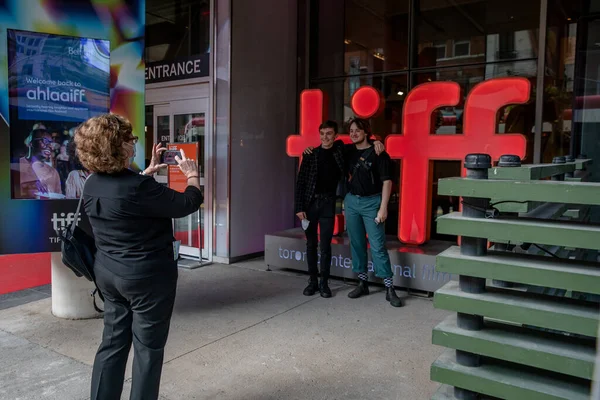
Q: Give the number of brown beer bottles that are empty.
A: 0